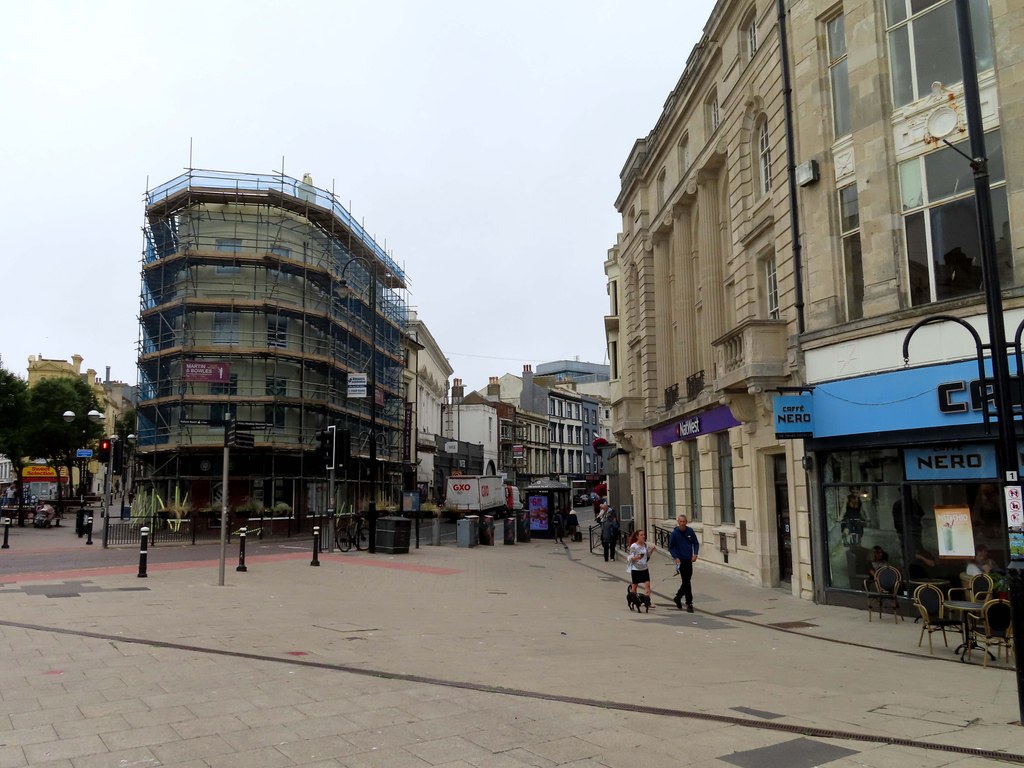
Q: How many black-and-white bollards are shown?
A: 5